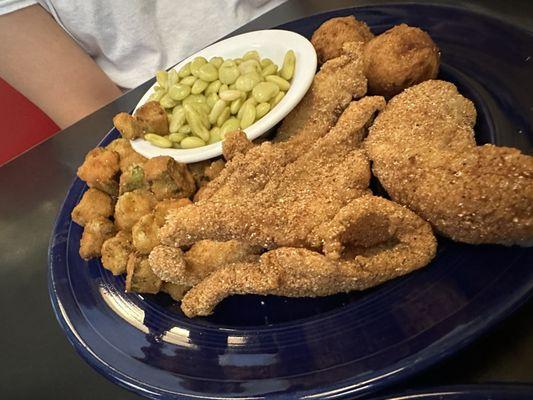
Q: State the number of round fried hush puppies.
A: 2